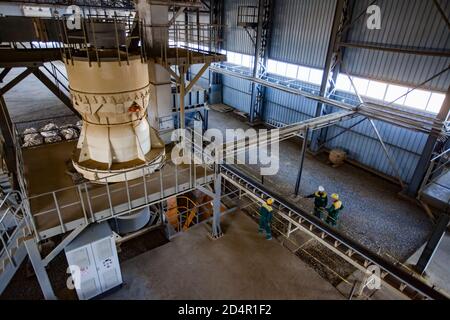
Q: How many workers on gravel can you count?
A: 2